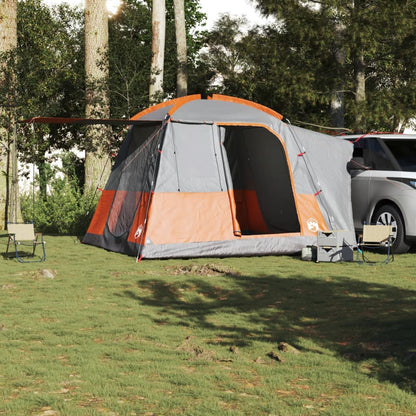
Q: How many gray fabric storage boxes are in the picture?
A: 2